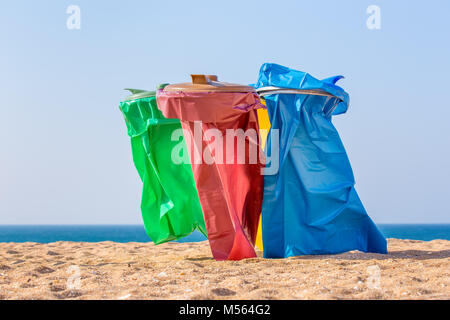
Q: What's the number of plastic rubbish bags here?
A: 4